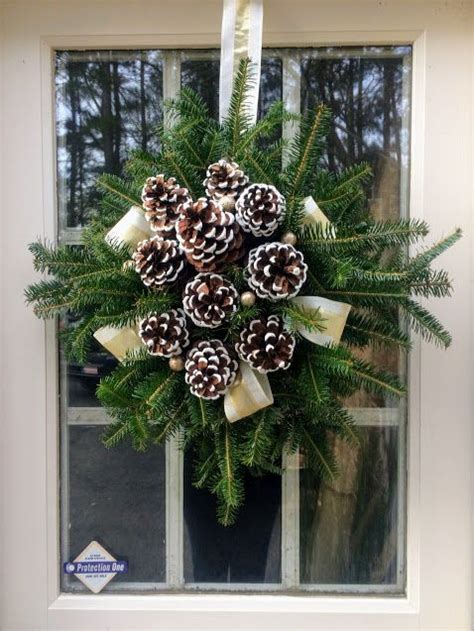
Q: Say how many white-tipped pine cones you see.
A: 10